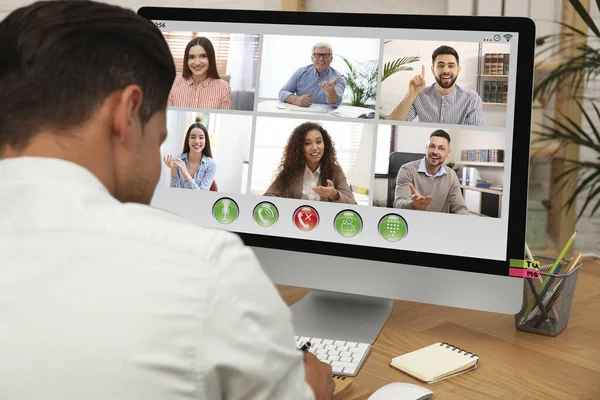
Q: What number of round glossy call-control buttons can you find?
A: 5